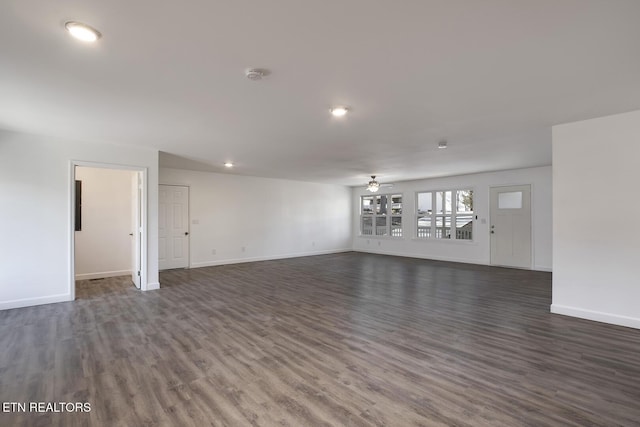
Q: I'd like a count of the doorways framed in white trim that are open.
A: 1